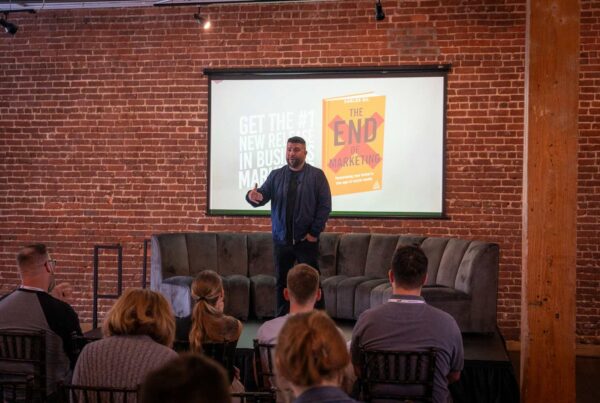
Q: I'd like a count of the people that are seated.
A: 7